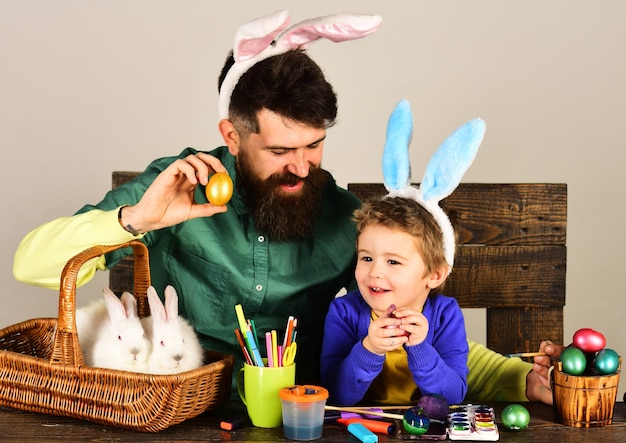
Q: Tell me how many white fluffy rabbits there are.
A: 2